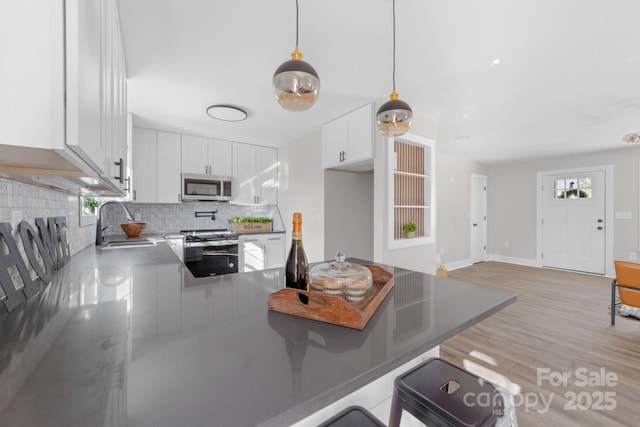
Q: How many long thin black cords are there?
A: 2